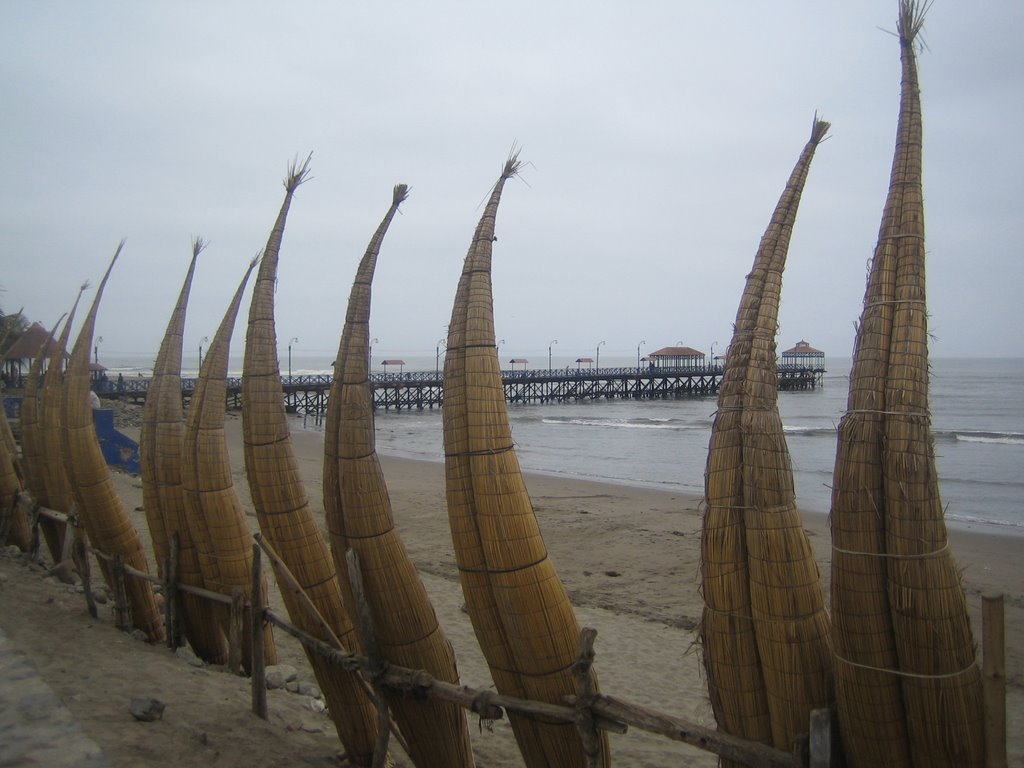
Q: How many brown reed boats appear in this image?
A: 11